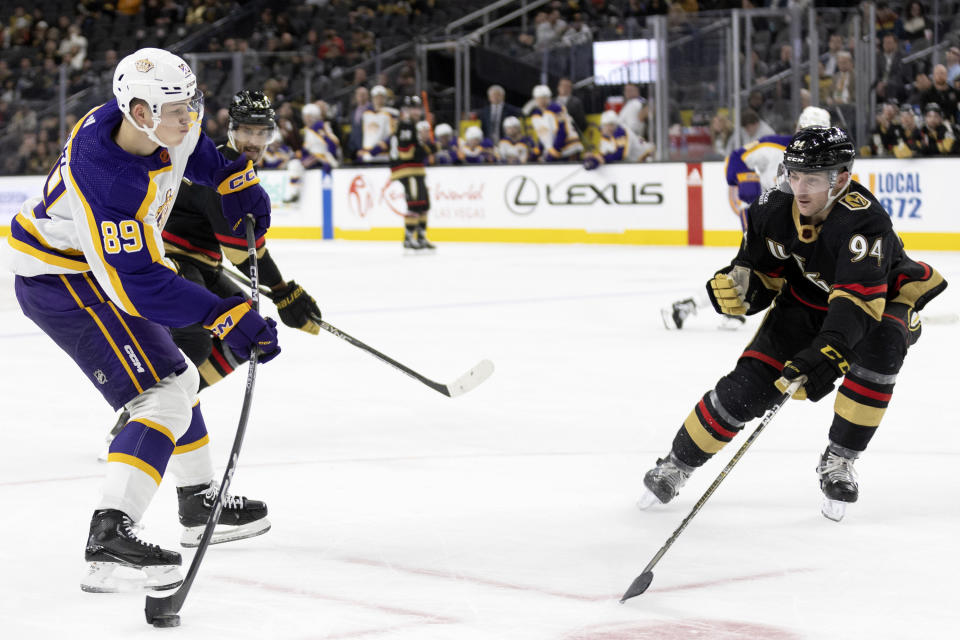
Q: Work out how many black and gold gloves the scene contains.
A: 3